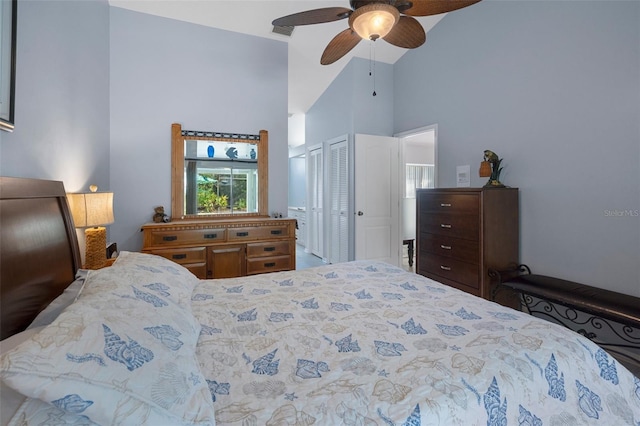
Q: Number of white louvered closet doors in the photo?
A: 2